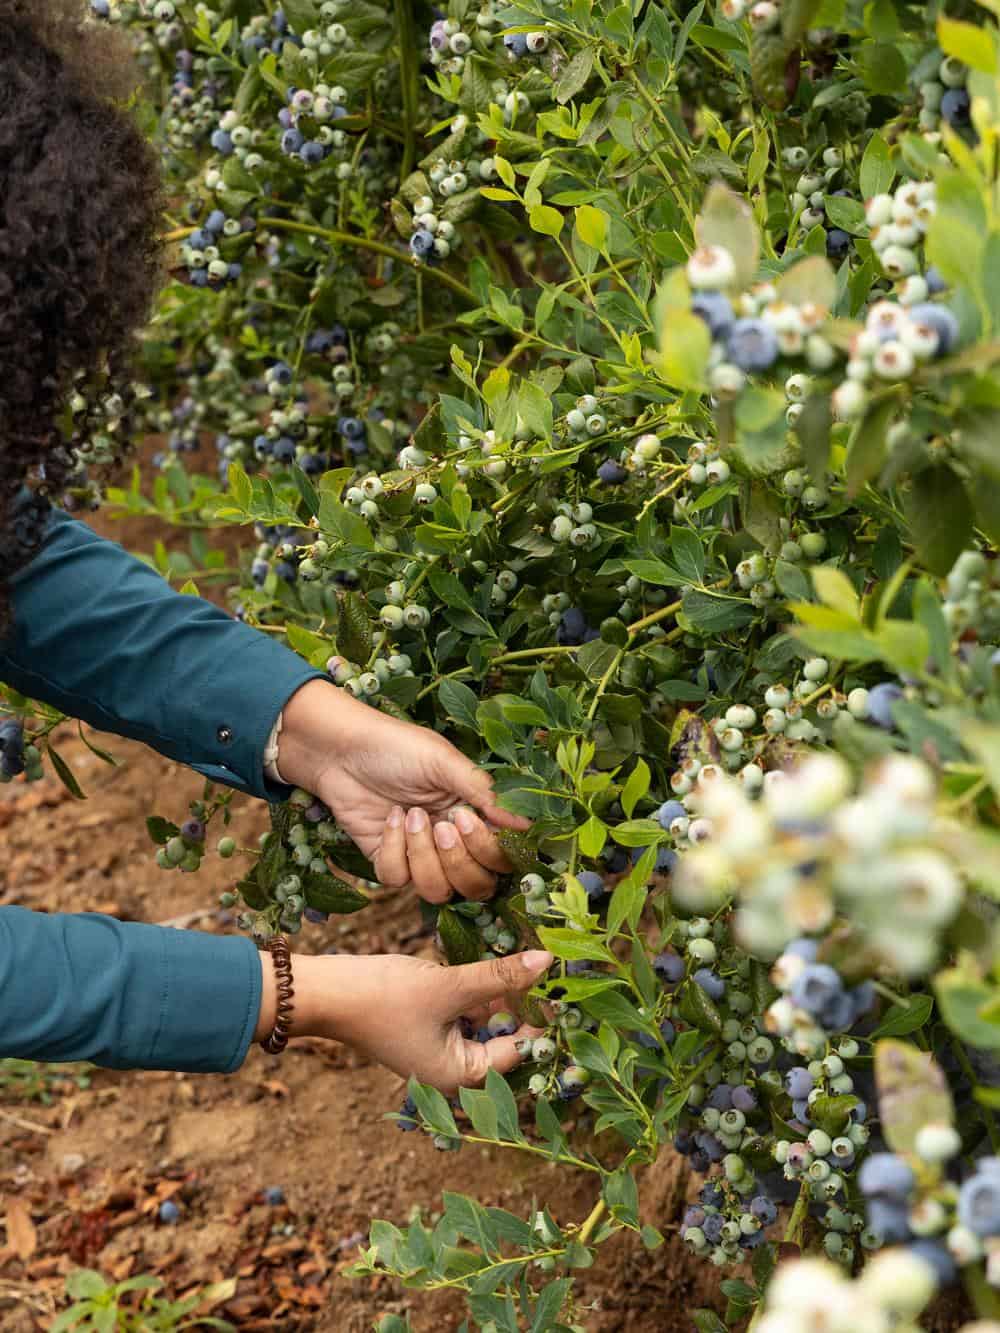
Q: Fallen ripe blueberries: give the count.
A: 2